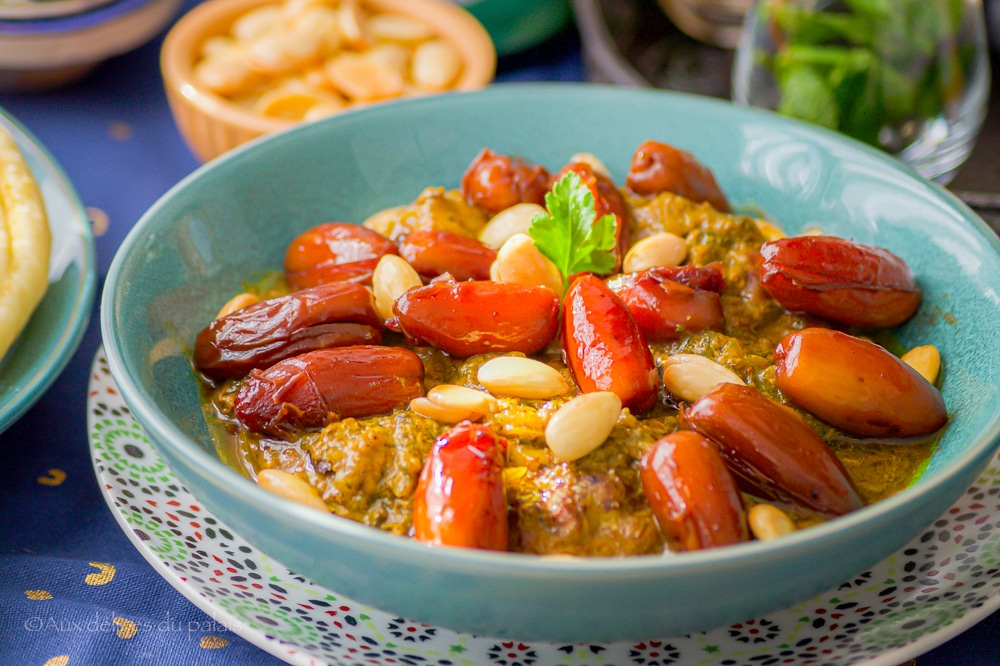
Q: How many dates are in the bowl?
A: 15